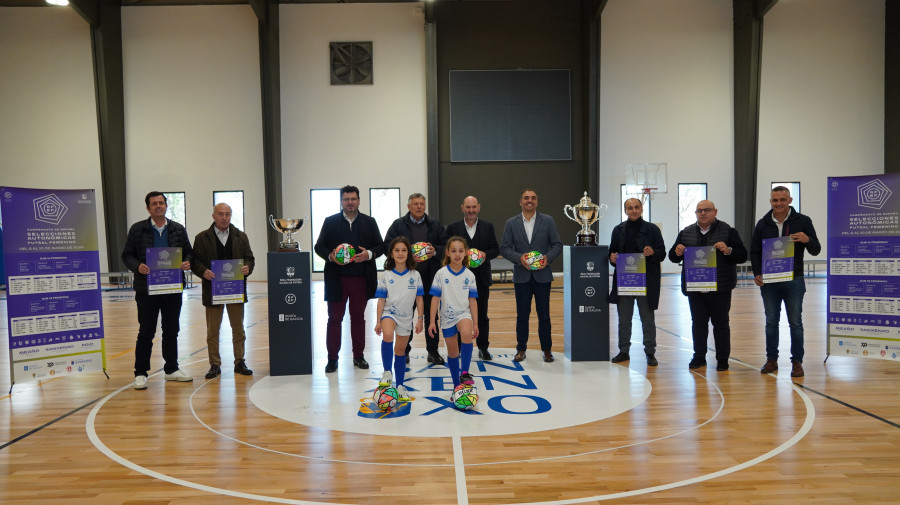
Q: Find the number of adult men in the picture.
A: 9